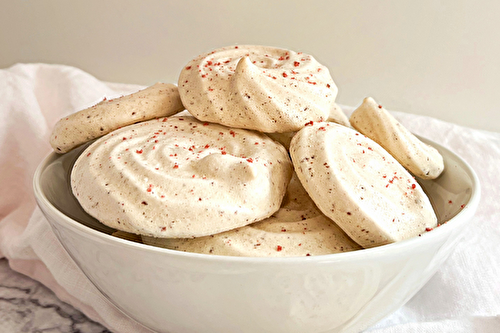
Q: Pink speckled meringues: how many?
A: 7